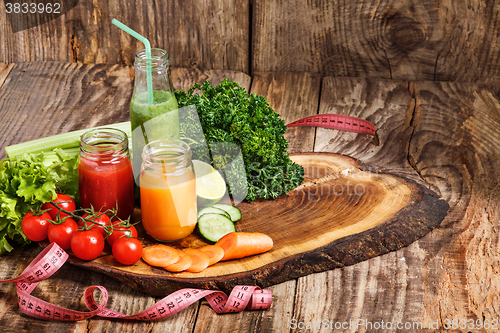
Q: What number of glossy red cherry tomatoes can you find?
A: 7